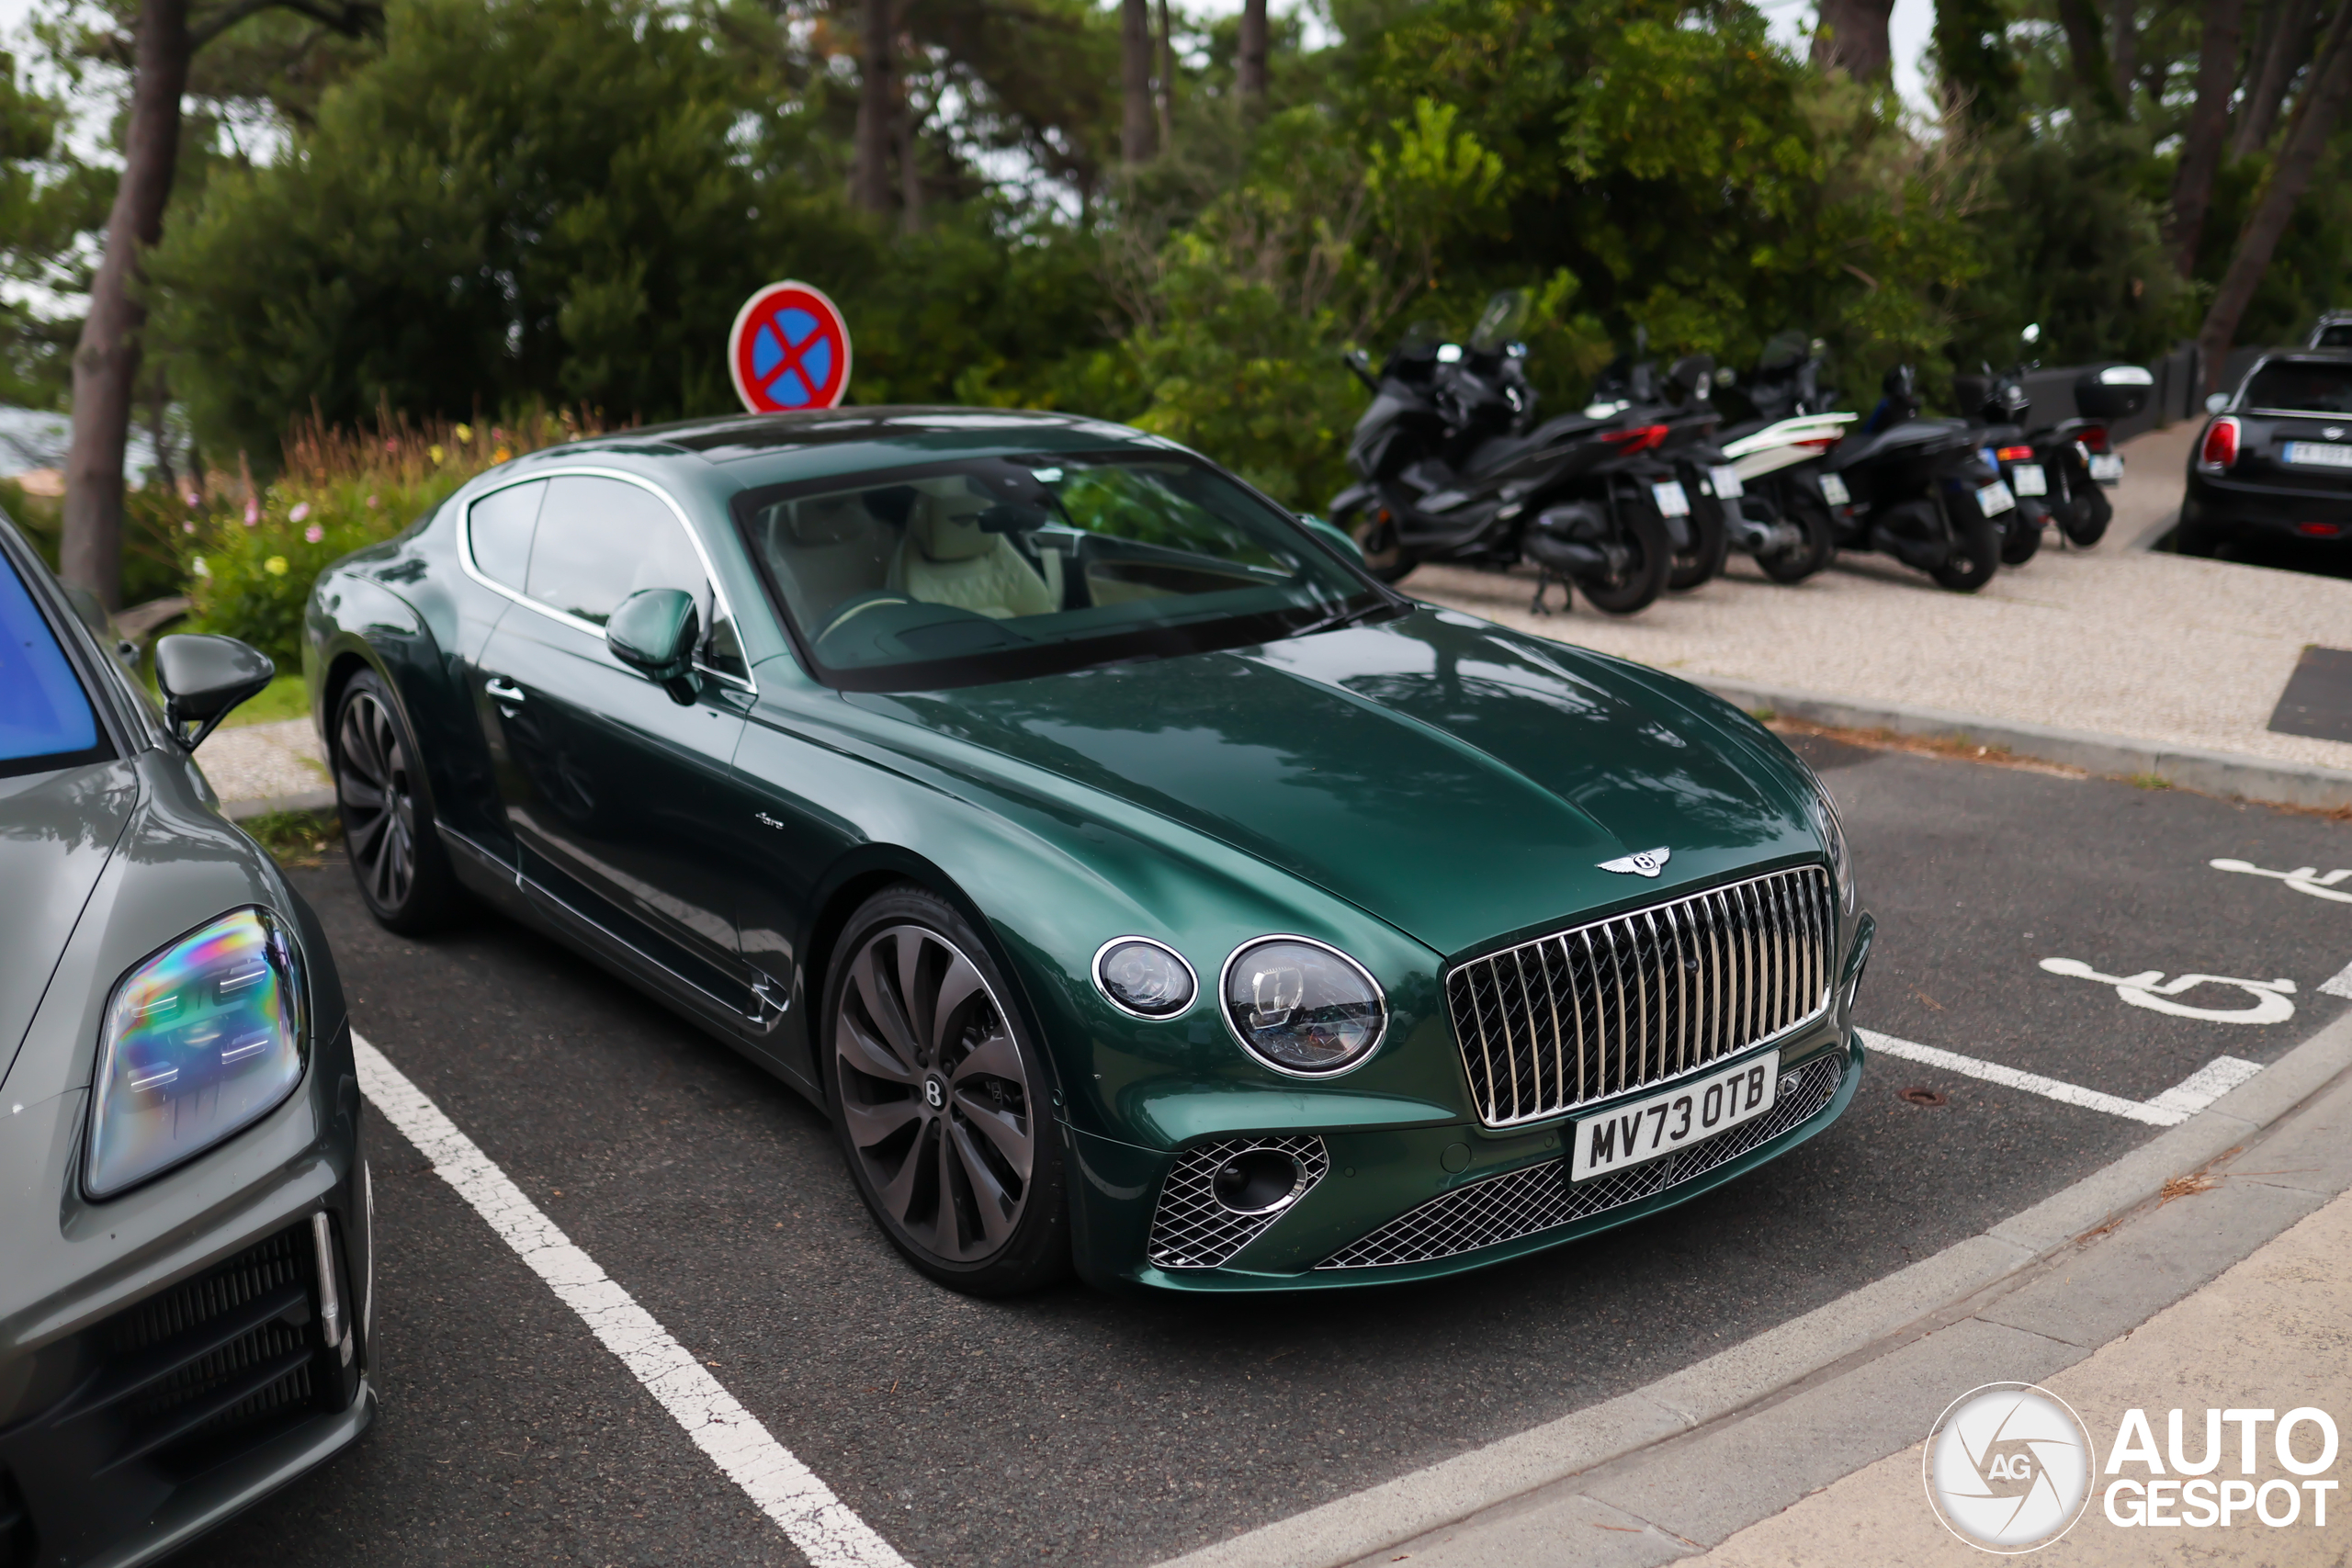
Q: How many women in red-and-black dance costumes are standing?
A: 0